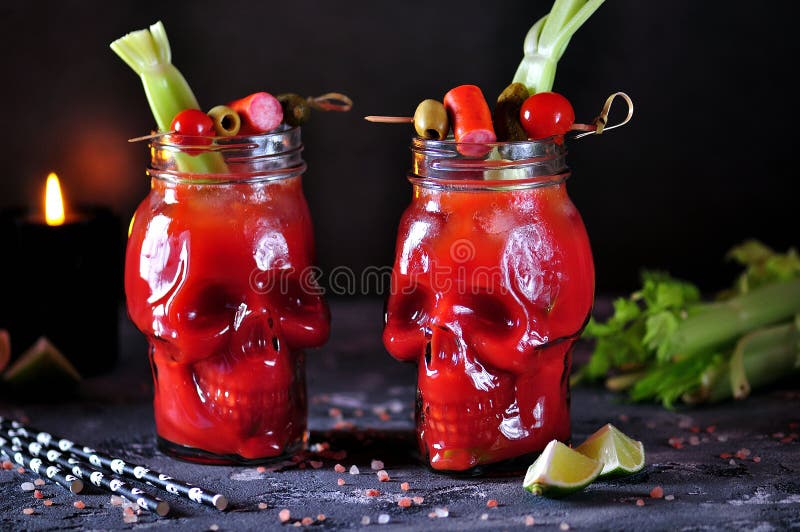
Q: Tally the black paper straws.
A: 3